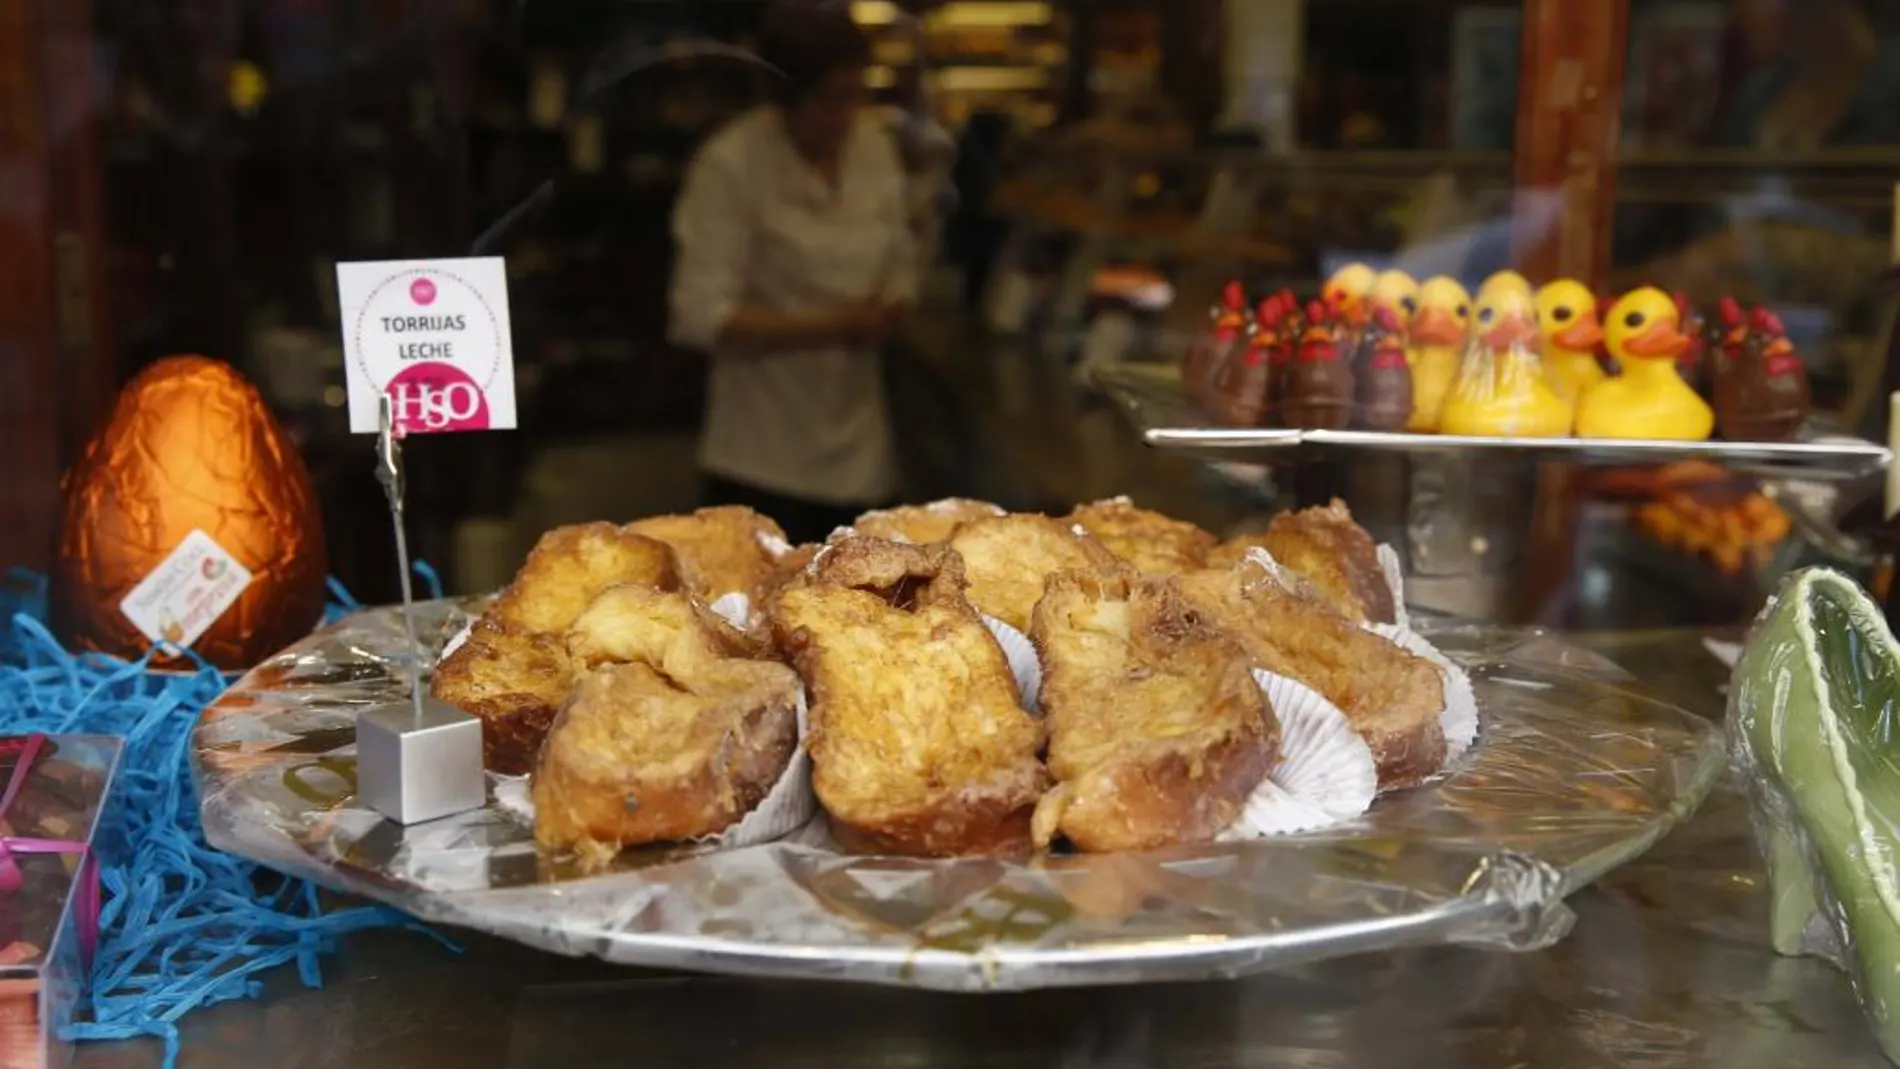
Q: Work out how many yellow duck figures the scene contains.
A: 6